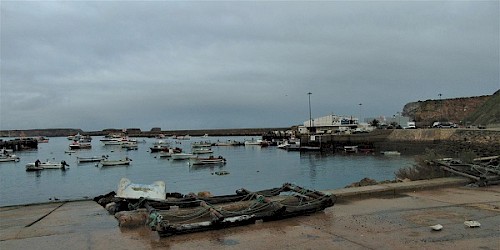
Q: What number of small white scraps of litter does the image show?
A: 2